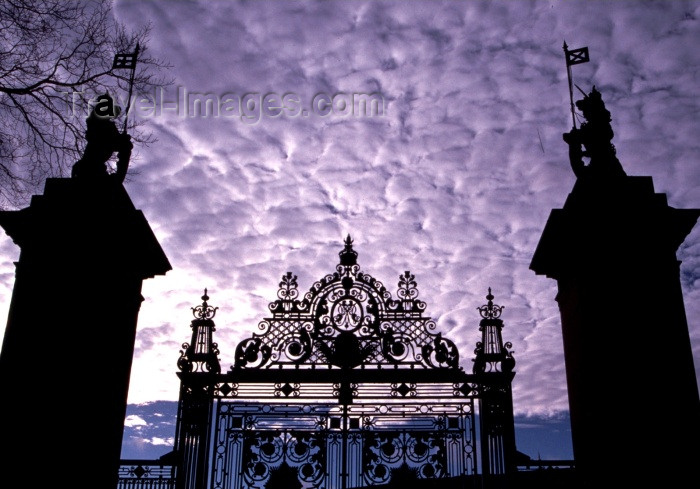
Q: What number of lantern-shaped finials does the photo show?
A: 2